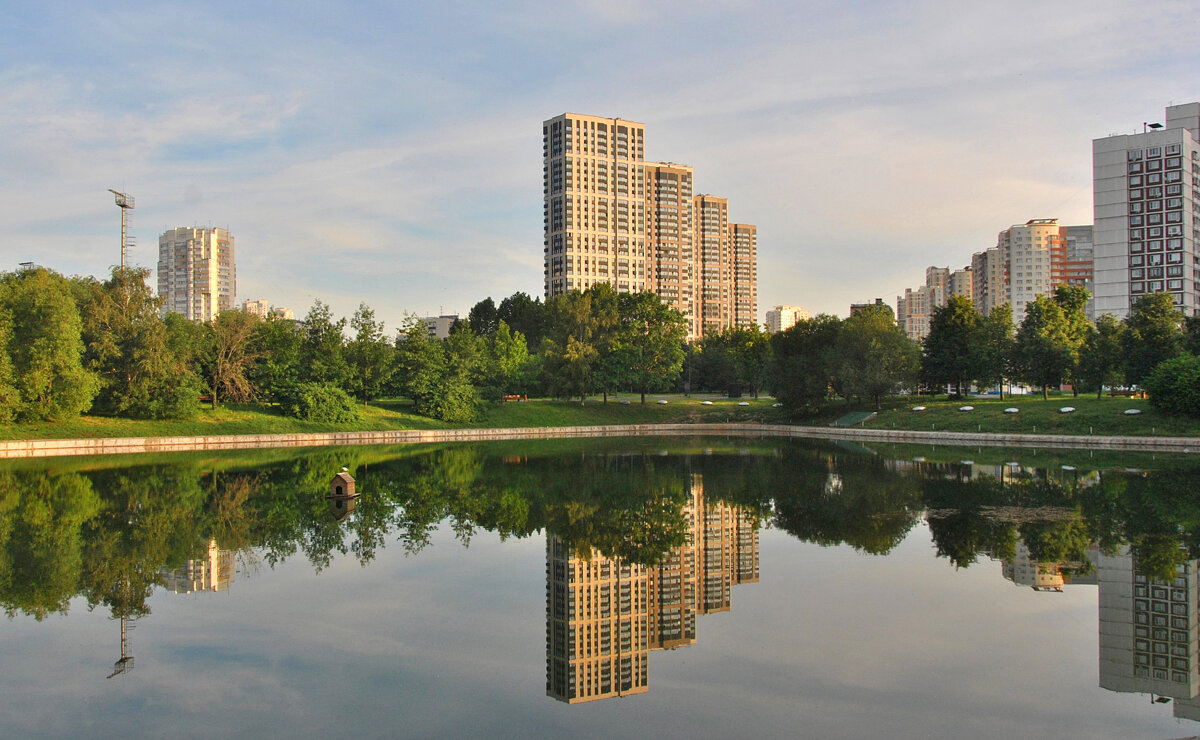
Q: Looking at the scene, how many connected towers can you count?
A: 4